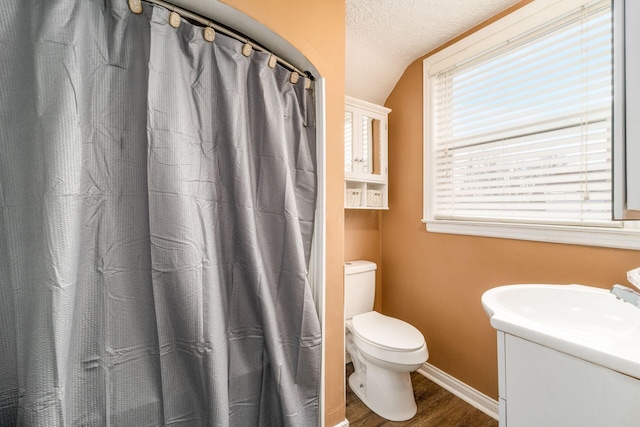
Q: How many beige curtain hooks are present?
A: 7